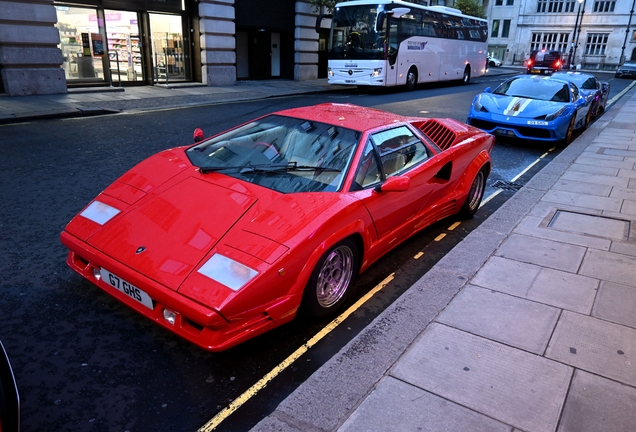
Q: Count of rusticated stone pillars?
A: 3